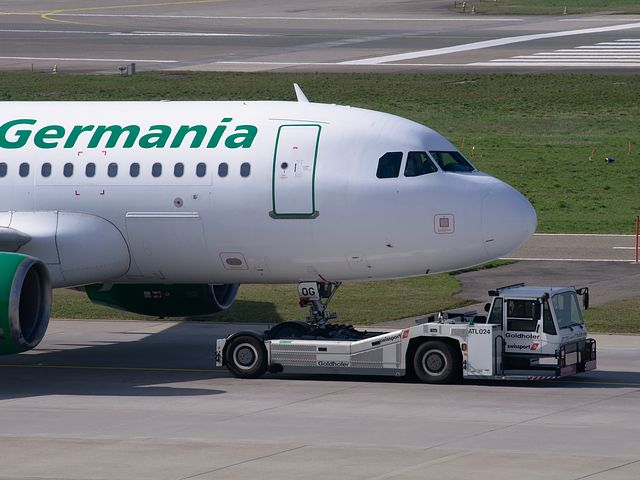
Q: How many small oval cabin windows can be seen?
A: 12